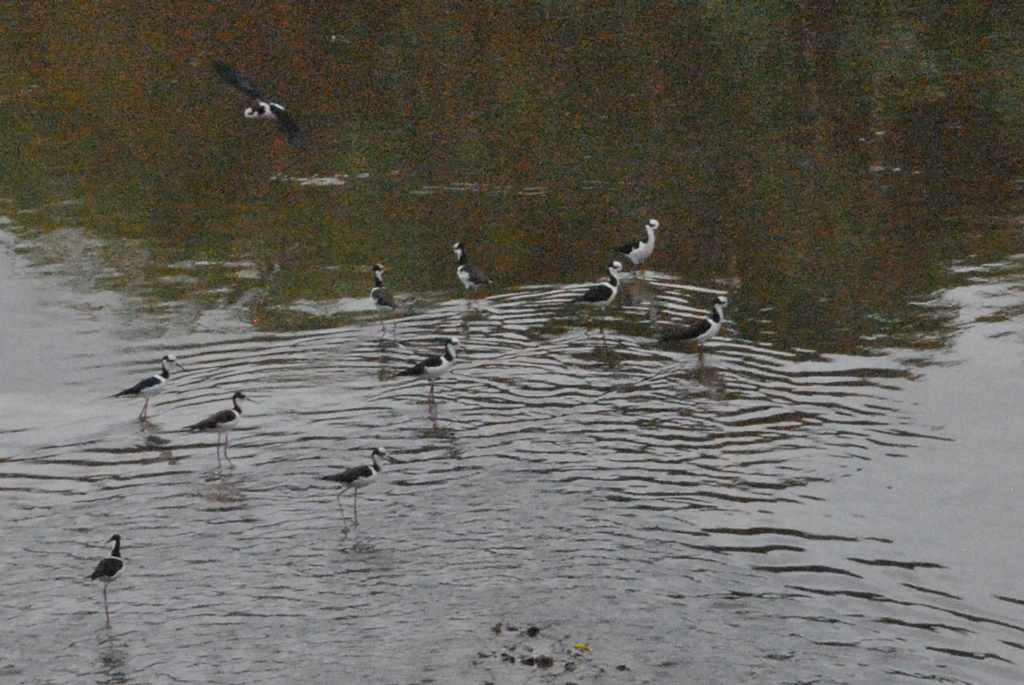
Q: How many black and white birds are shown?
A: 11